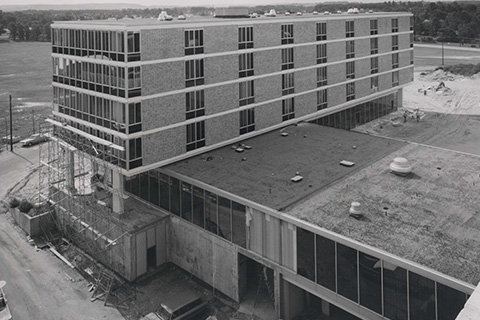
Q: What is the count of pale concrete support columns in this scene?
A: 2